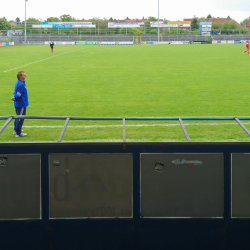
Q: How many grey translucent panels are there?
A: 4